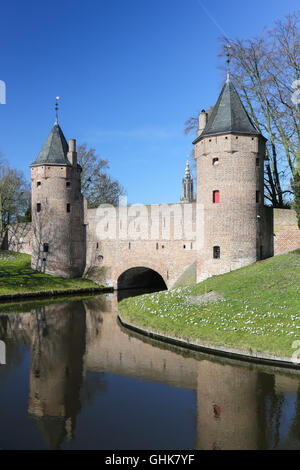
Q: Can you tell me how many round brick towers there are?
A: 2